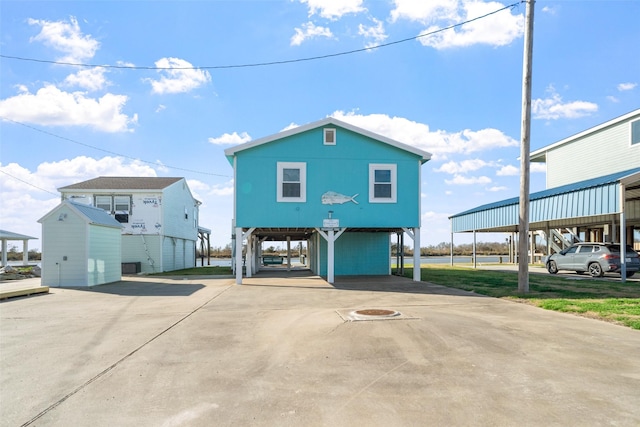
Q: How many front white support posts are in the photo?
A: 3